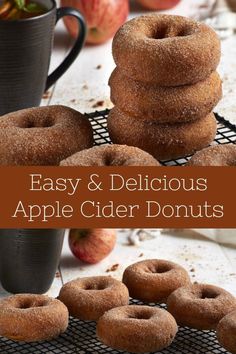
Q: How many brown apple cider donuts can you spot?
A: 12